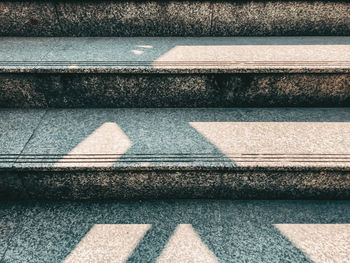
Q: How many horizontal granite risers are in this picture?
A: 3